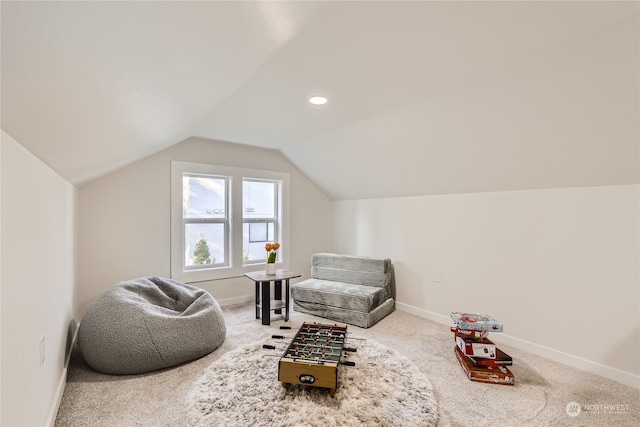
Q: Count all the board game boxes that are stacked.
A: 5